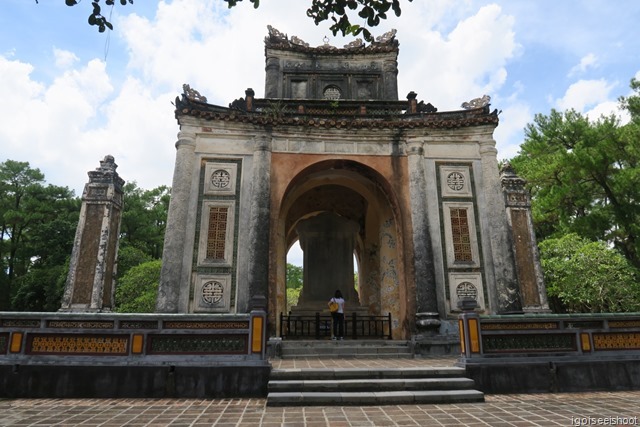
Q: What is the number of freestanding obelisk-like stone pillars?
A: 2